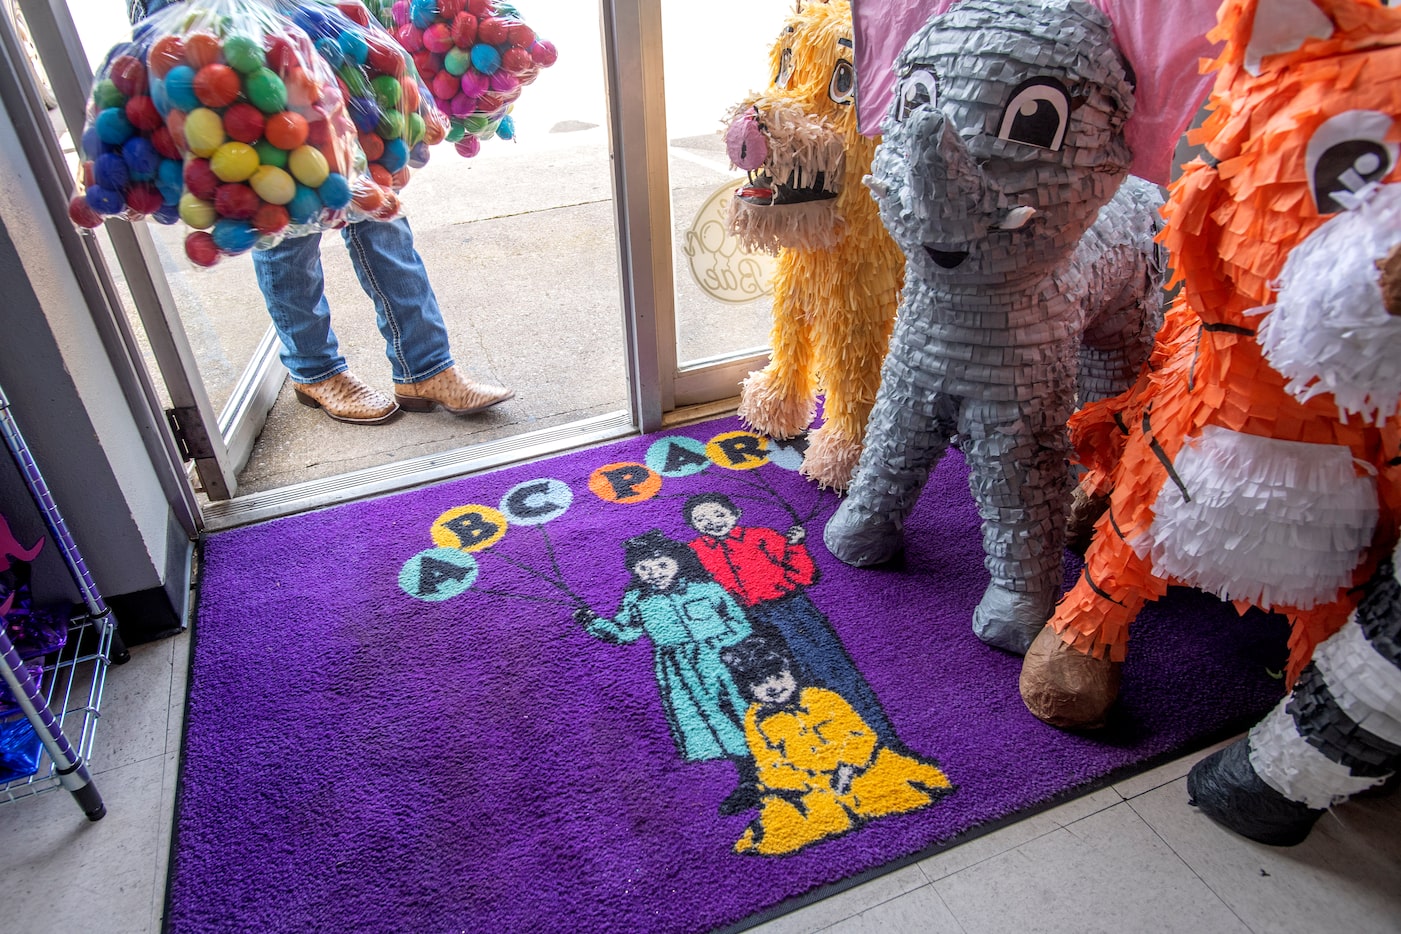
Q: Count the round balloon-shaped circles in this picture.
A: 7